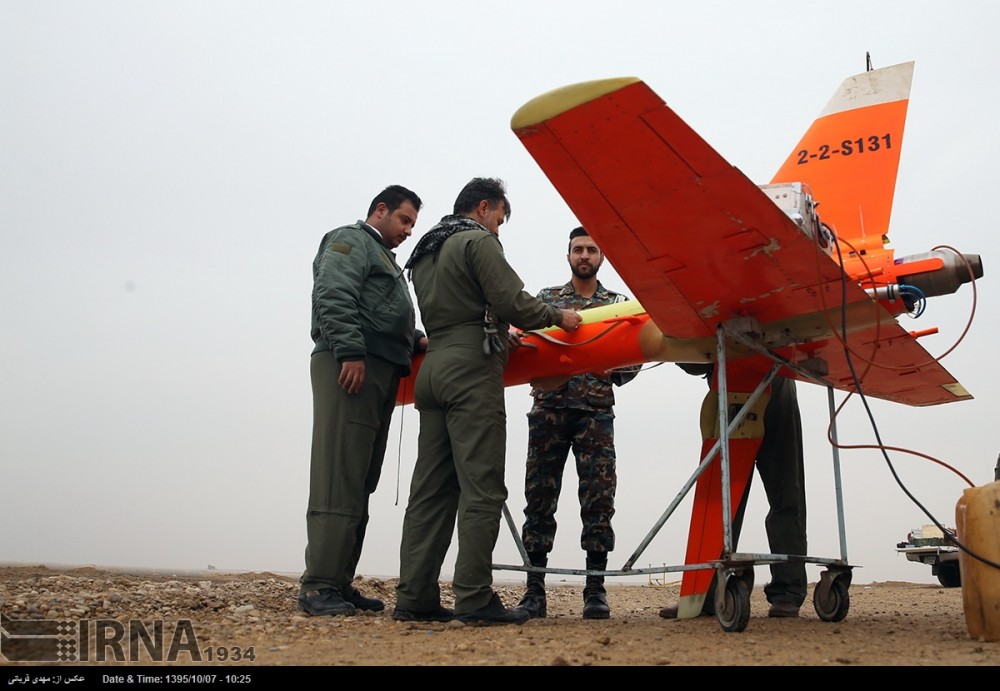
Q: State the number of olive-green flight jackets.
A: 1